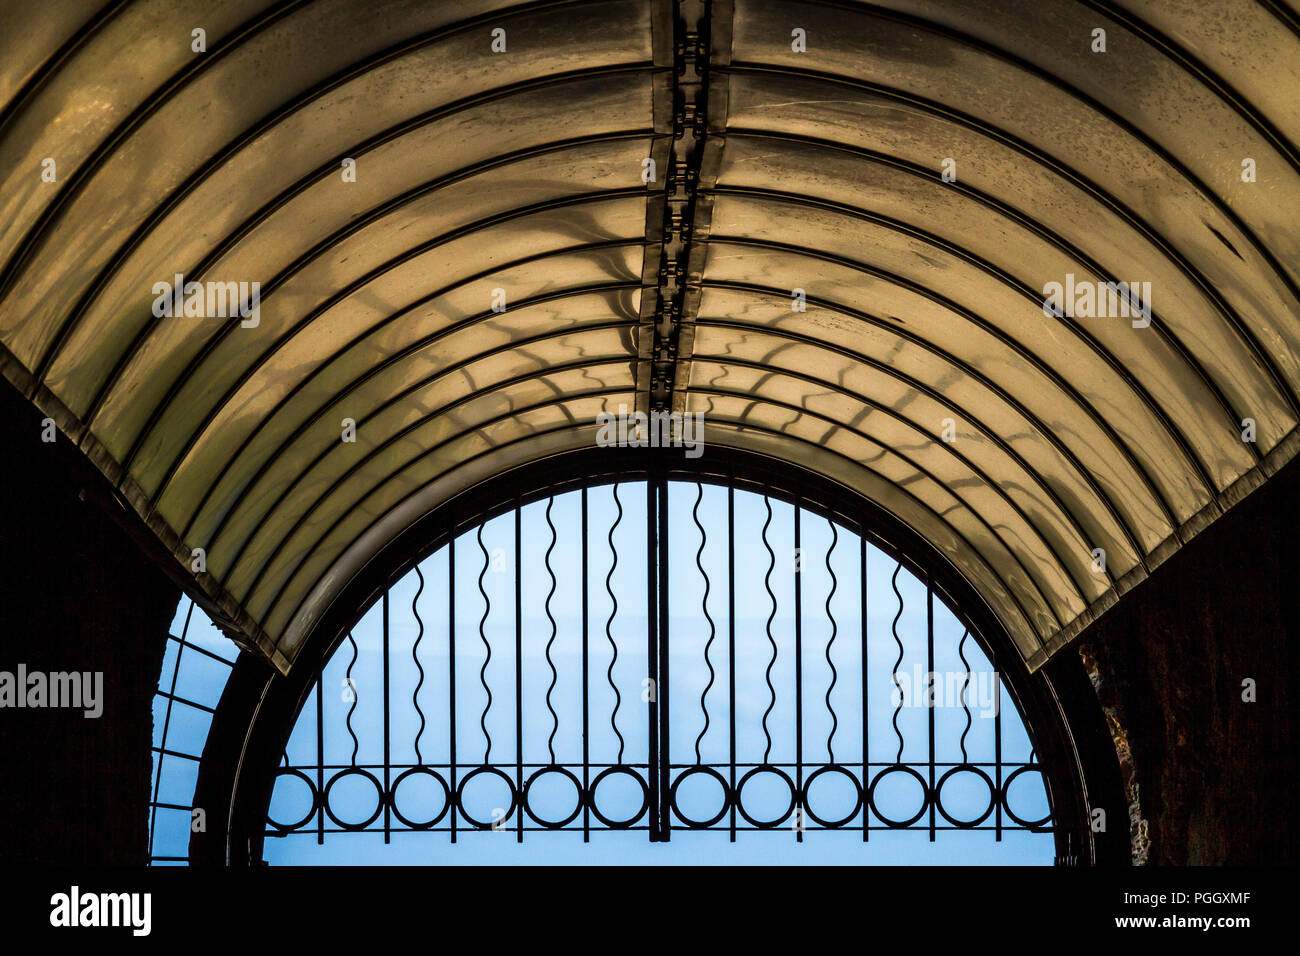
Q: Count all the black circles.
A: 12